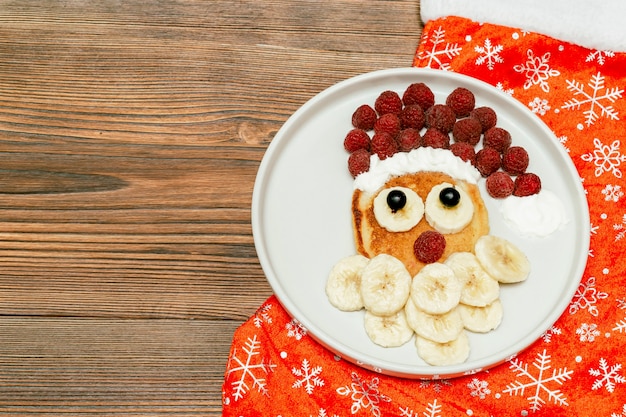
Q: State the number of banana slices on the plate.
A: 11